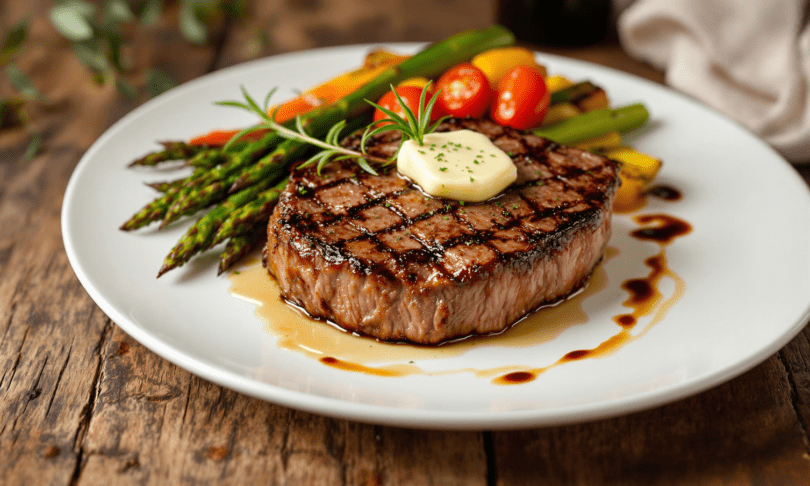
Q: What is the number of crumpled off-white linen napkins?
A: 1